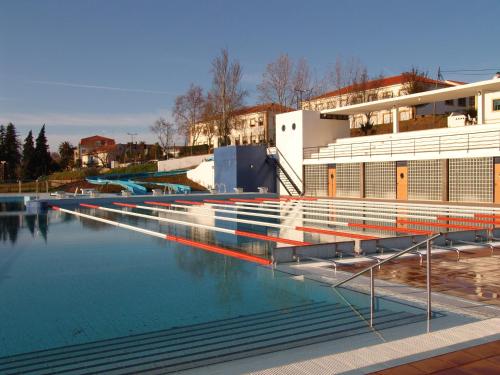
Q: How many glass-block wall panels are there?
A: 5